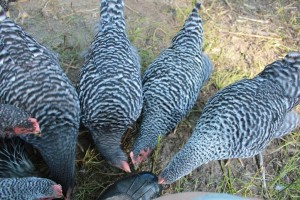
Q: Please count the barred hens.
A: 6